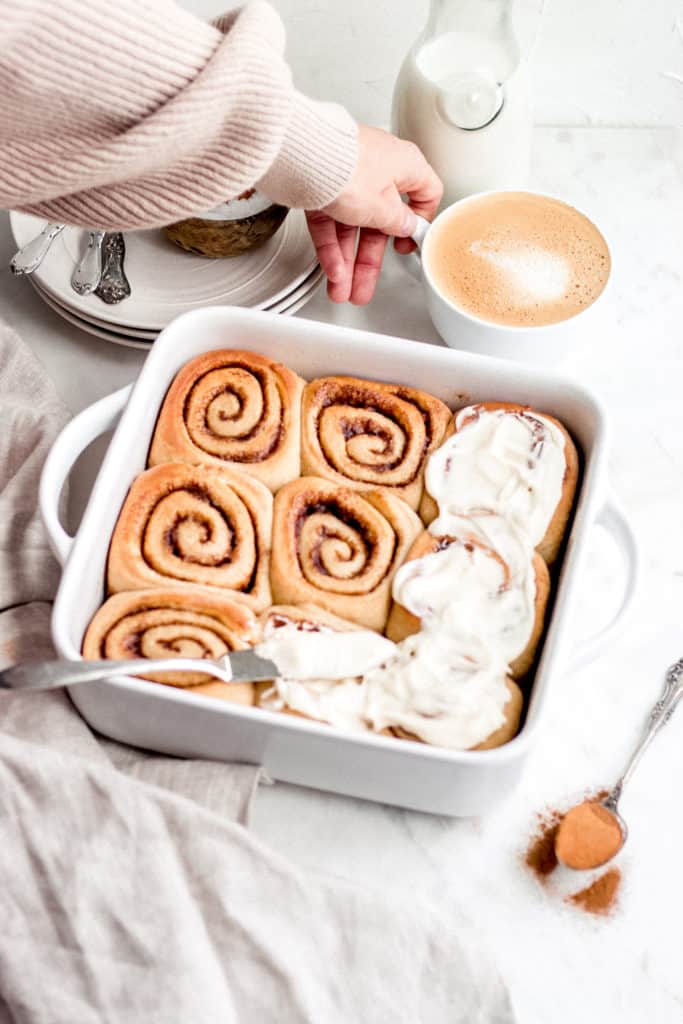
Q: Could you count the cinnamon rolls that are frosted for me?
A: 4